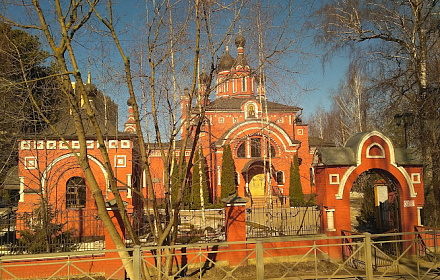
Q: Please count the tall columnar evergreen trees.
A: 4